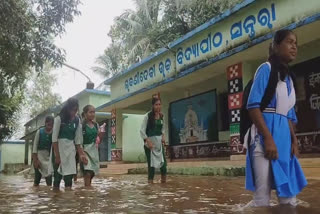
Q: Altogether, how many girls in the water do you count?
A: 5